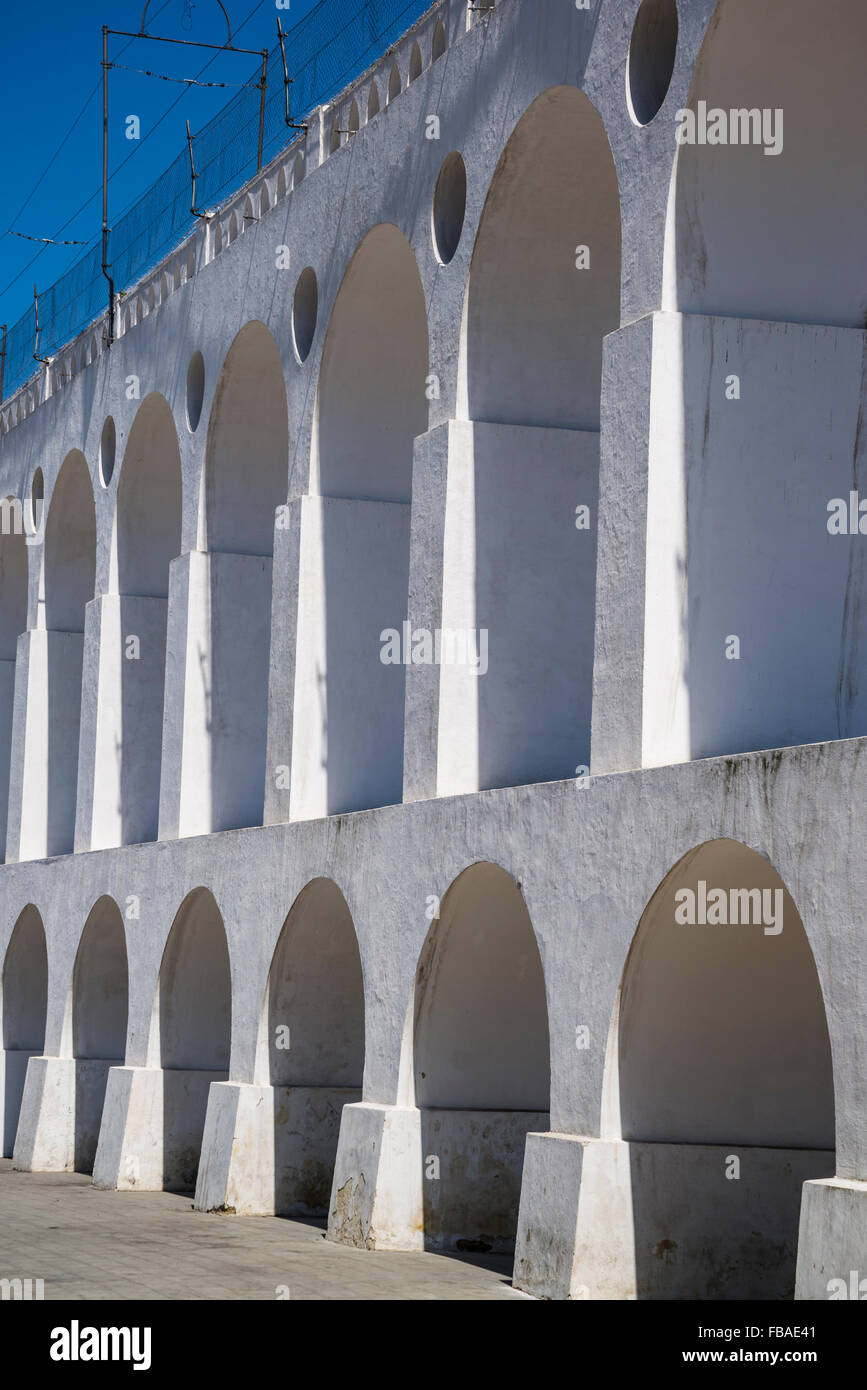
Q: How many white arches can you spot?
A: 13